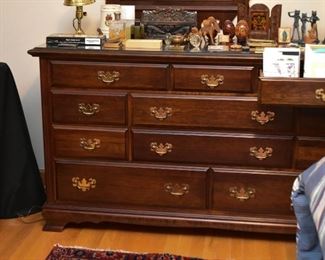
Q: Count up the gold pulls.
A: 12